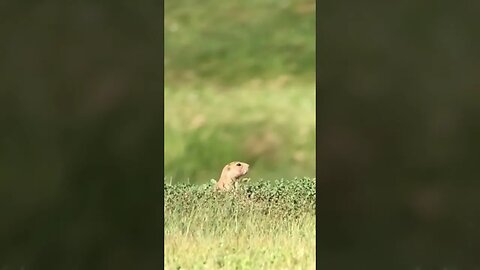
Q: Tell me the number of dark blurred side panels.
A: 2